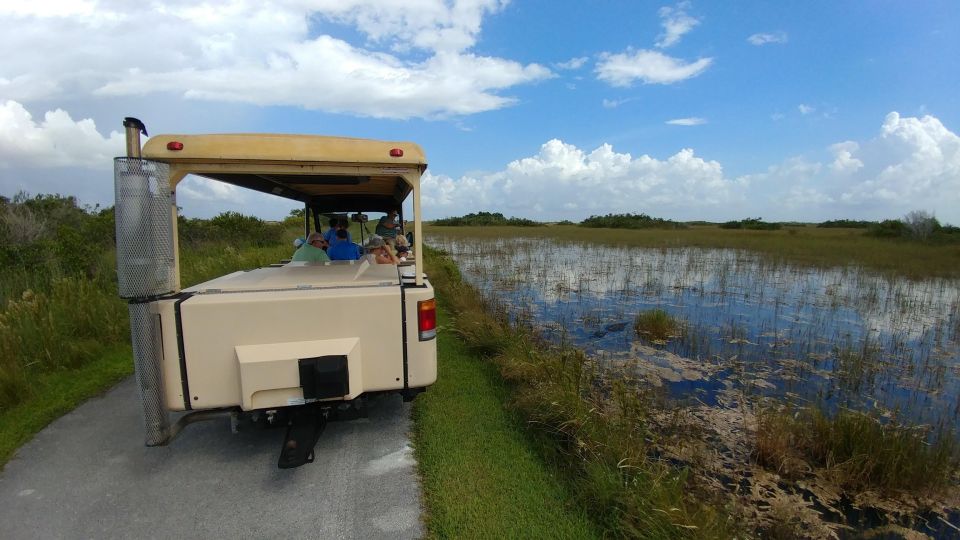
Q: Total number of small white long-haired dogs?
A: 0